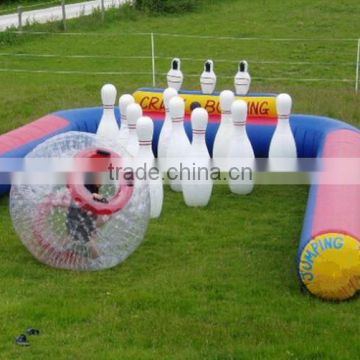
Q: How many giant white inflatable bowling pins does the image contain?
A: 10